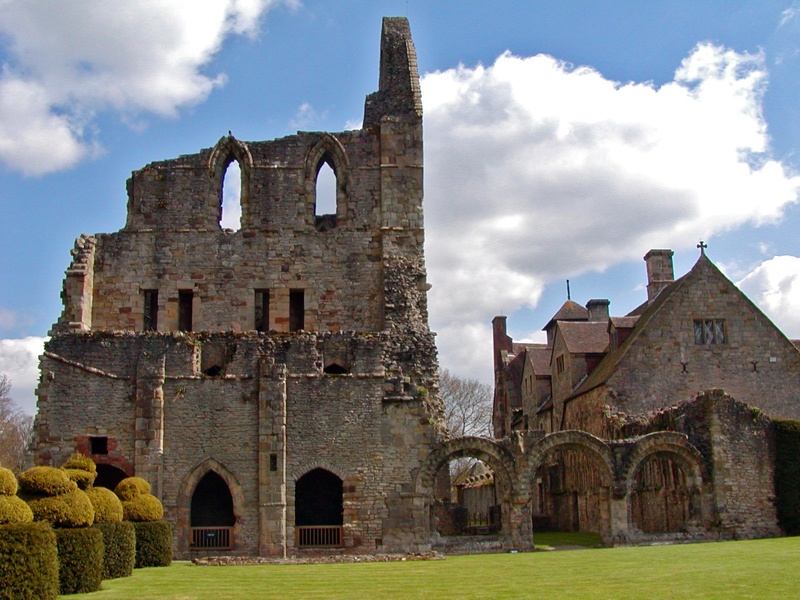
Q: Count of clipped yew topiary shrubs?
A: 4